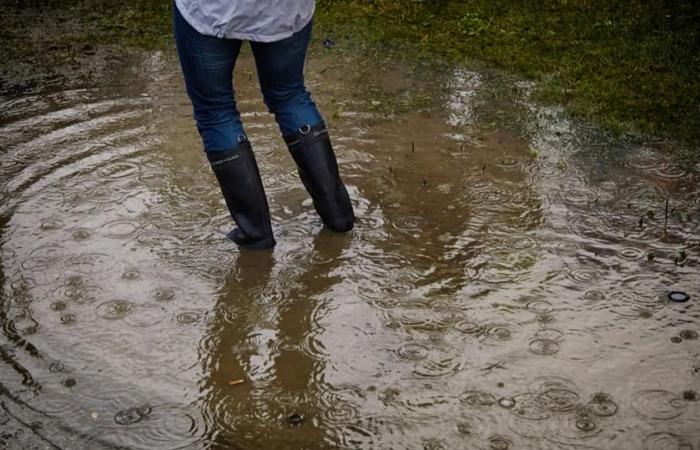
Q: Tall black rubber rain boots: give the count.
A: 2